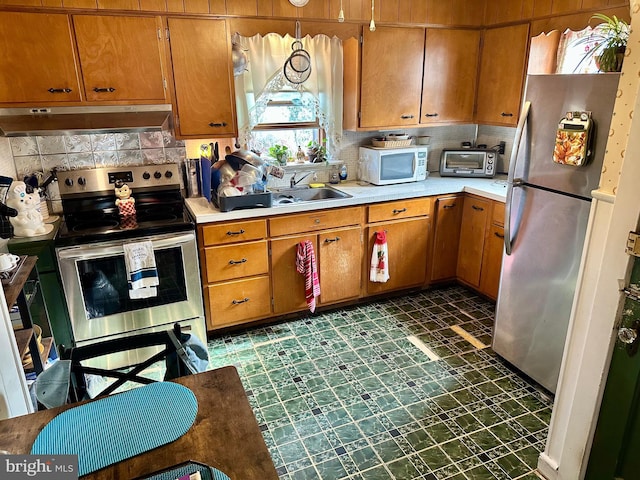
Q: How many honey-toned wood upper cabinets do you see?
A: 6